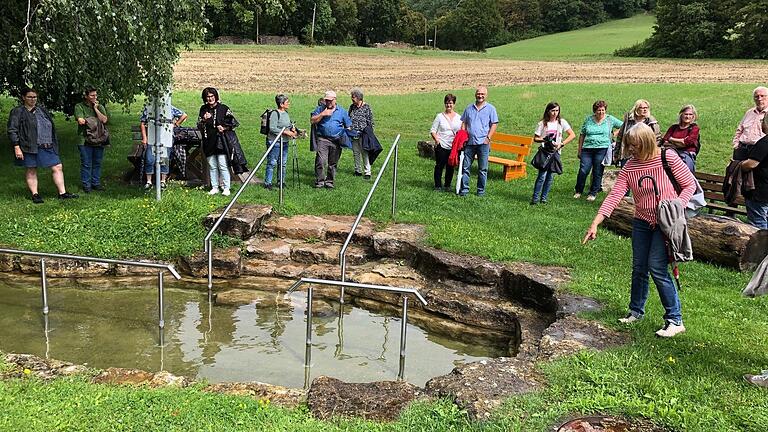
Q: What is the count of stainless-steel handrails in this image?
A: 4